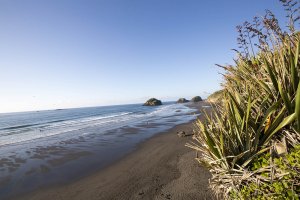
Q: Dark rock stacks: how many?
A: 3